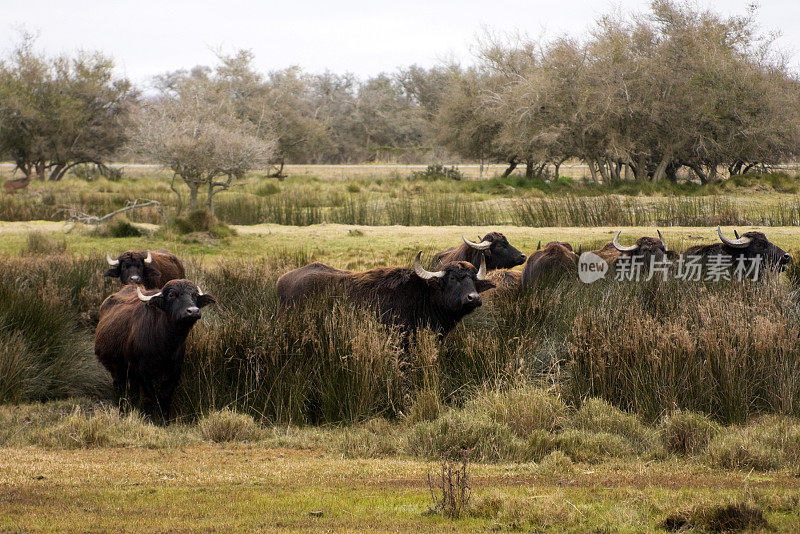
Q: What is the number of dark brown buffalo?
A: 7